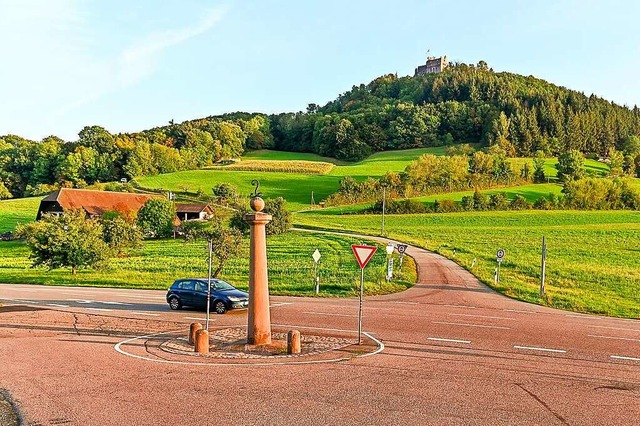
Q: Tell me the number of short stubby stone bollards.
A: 3